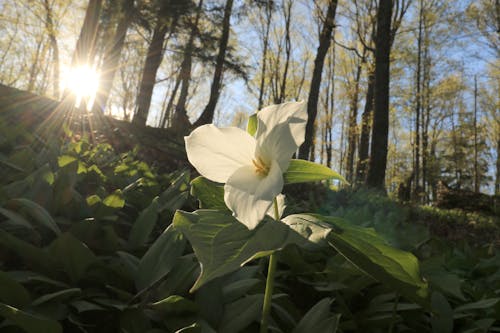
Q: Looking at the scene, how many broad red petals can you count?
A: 0